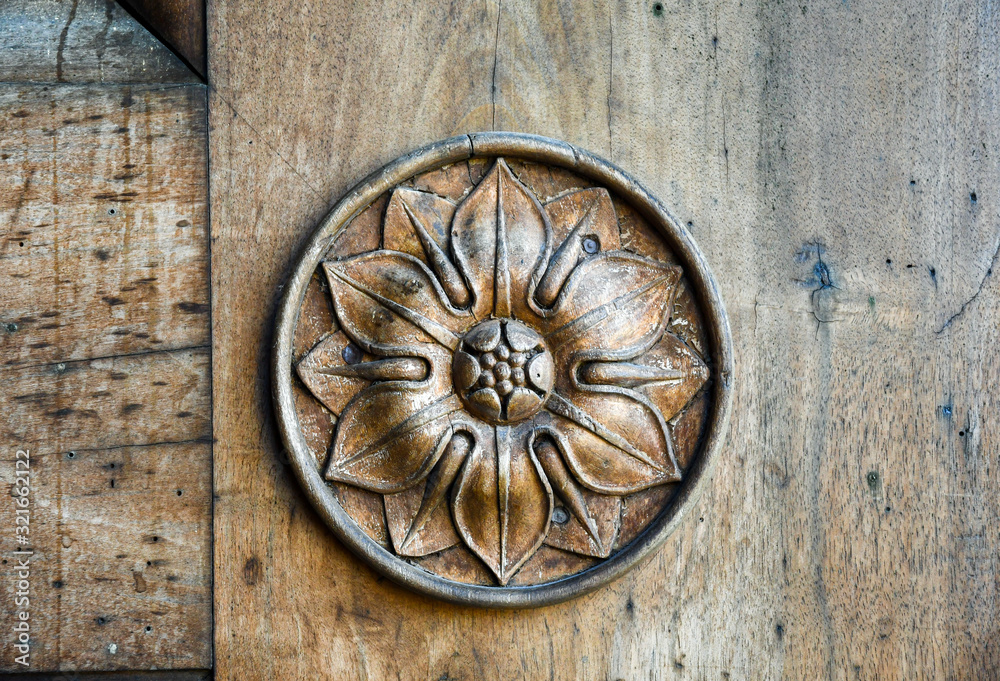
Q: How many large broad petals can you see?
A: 6